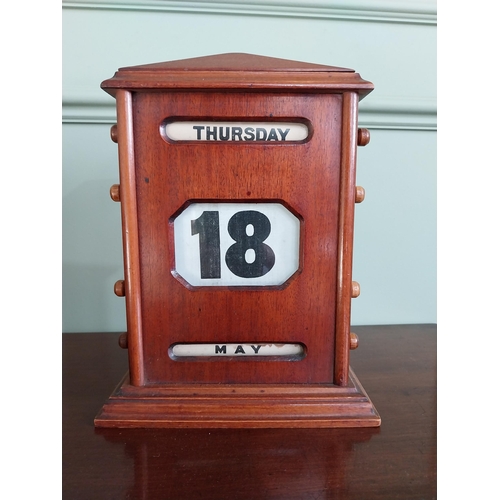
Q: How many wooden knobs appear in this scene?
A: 8